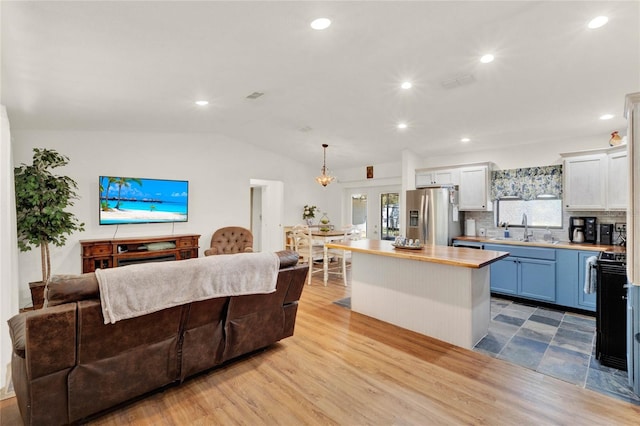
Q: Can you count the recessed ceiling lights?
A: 8